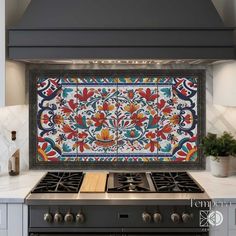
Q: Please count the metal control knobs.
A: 8